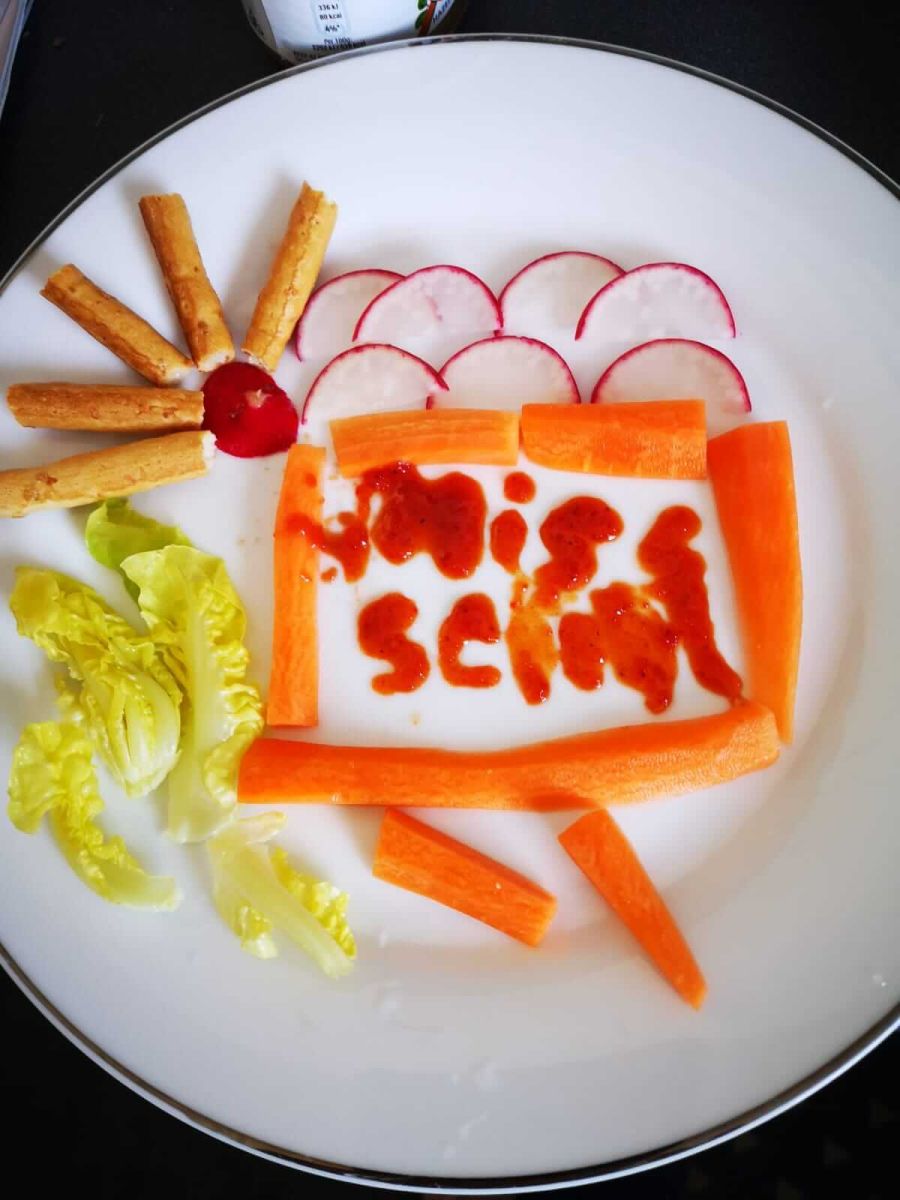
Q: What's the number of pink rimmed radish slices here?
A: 7